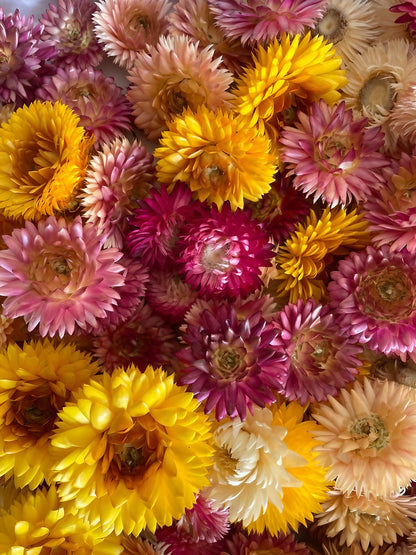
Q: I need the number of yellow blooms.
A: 8